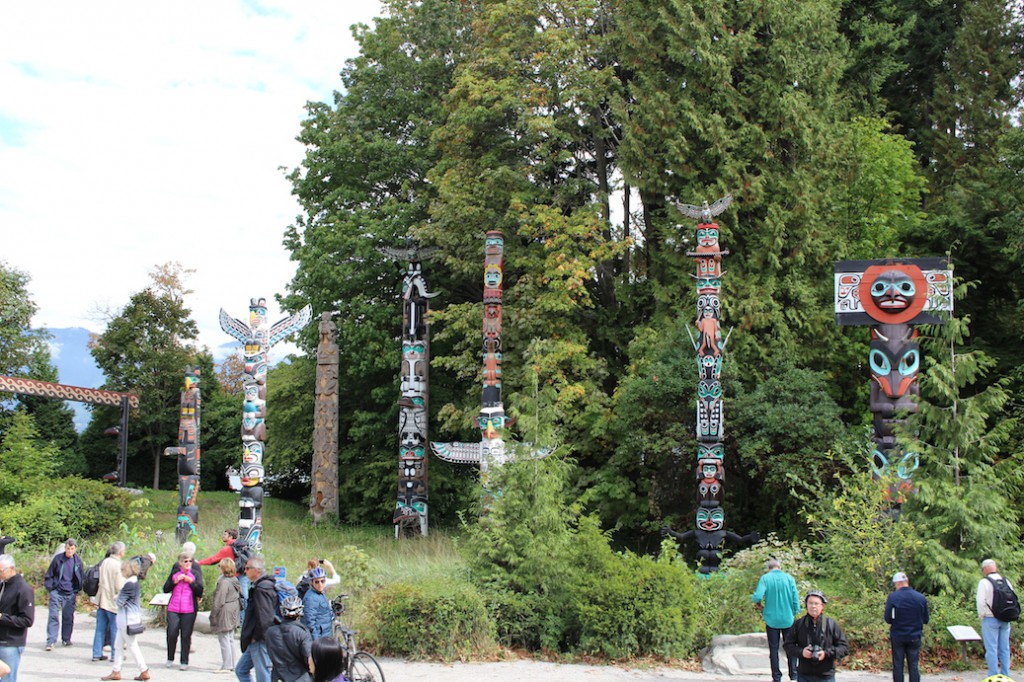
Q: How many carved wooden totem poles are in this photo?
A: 7